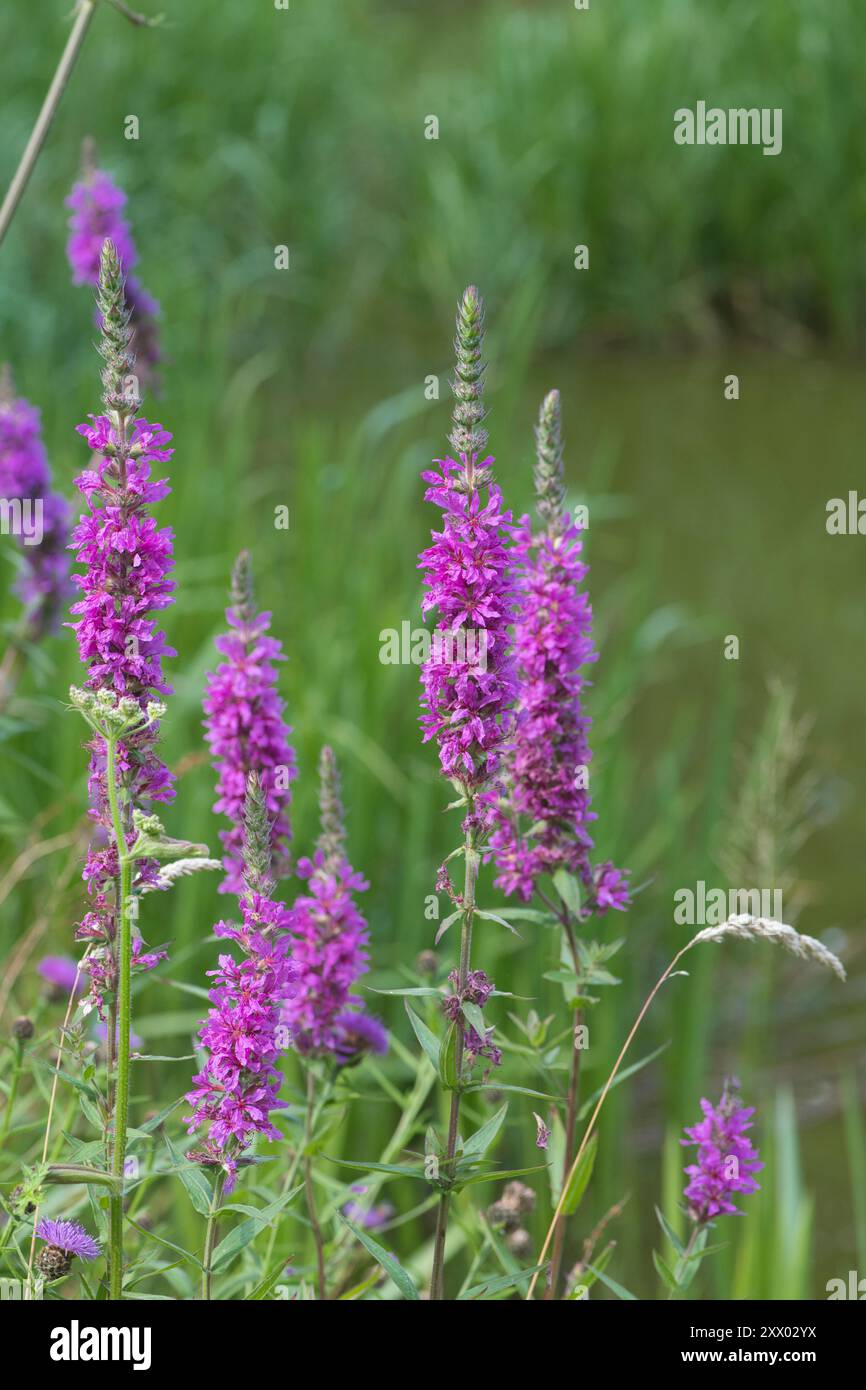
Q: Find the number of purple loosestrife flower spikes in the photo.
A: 9